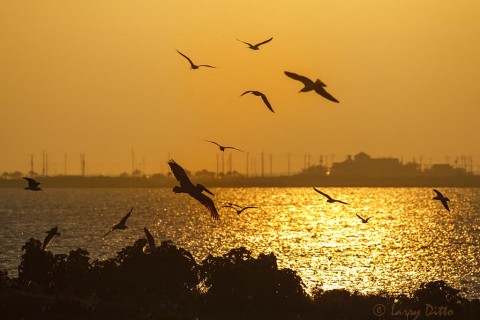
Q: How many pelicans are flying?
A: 1